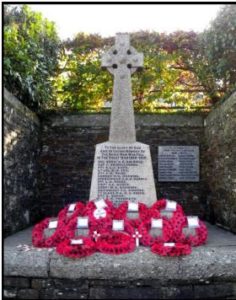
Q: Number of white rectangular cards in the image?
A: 11